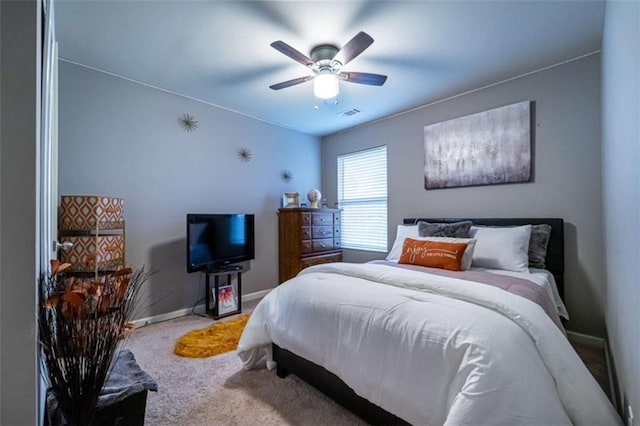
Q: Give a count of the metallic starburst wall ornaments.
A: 3